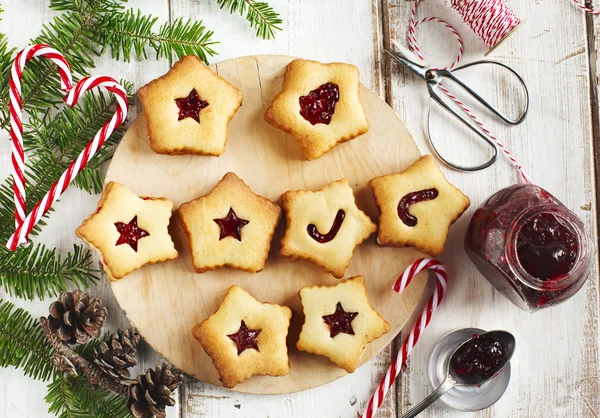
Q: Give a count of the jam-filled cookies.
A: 8